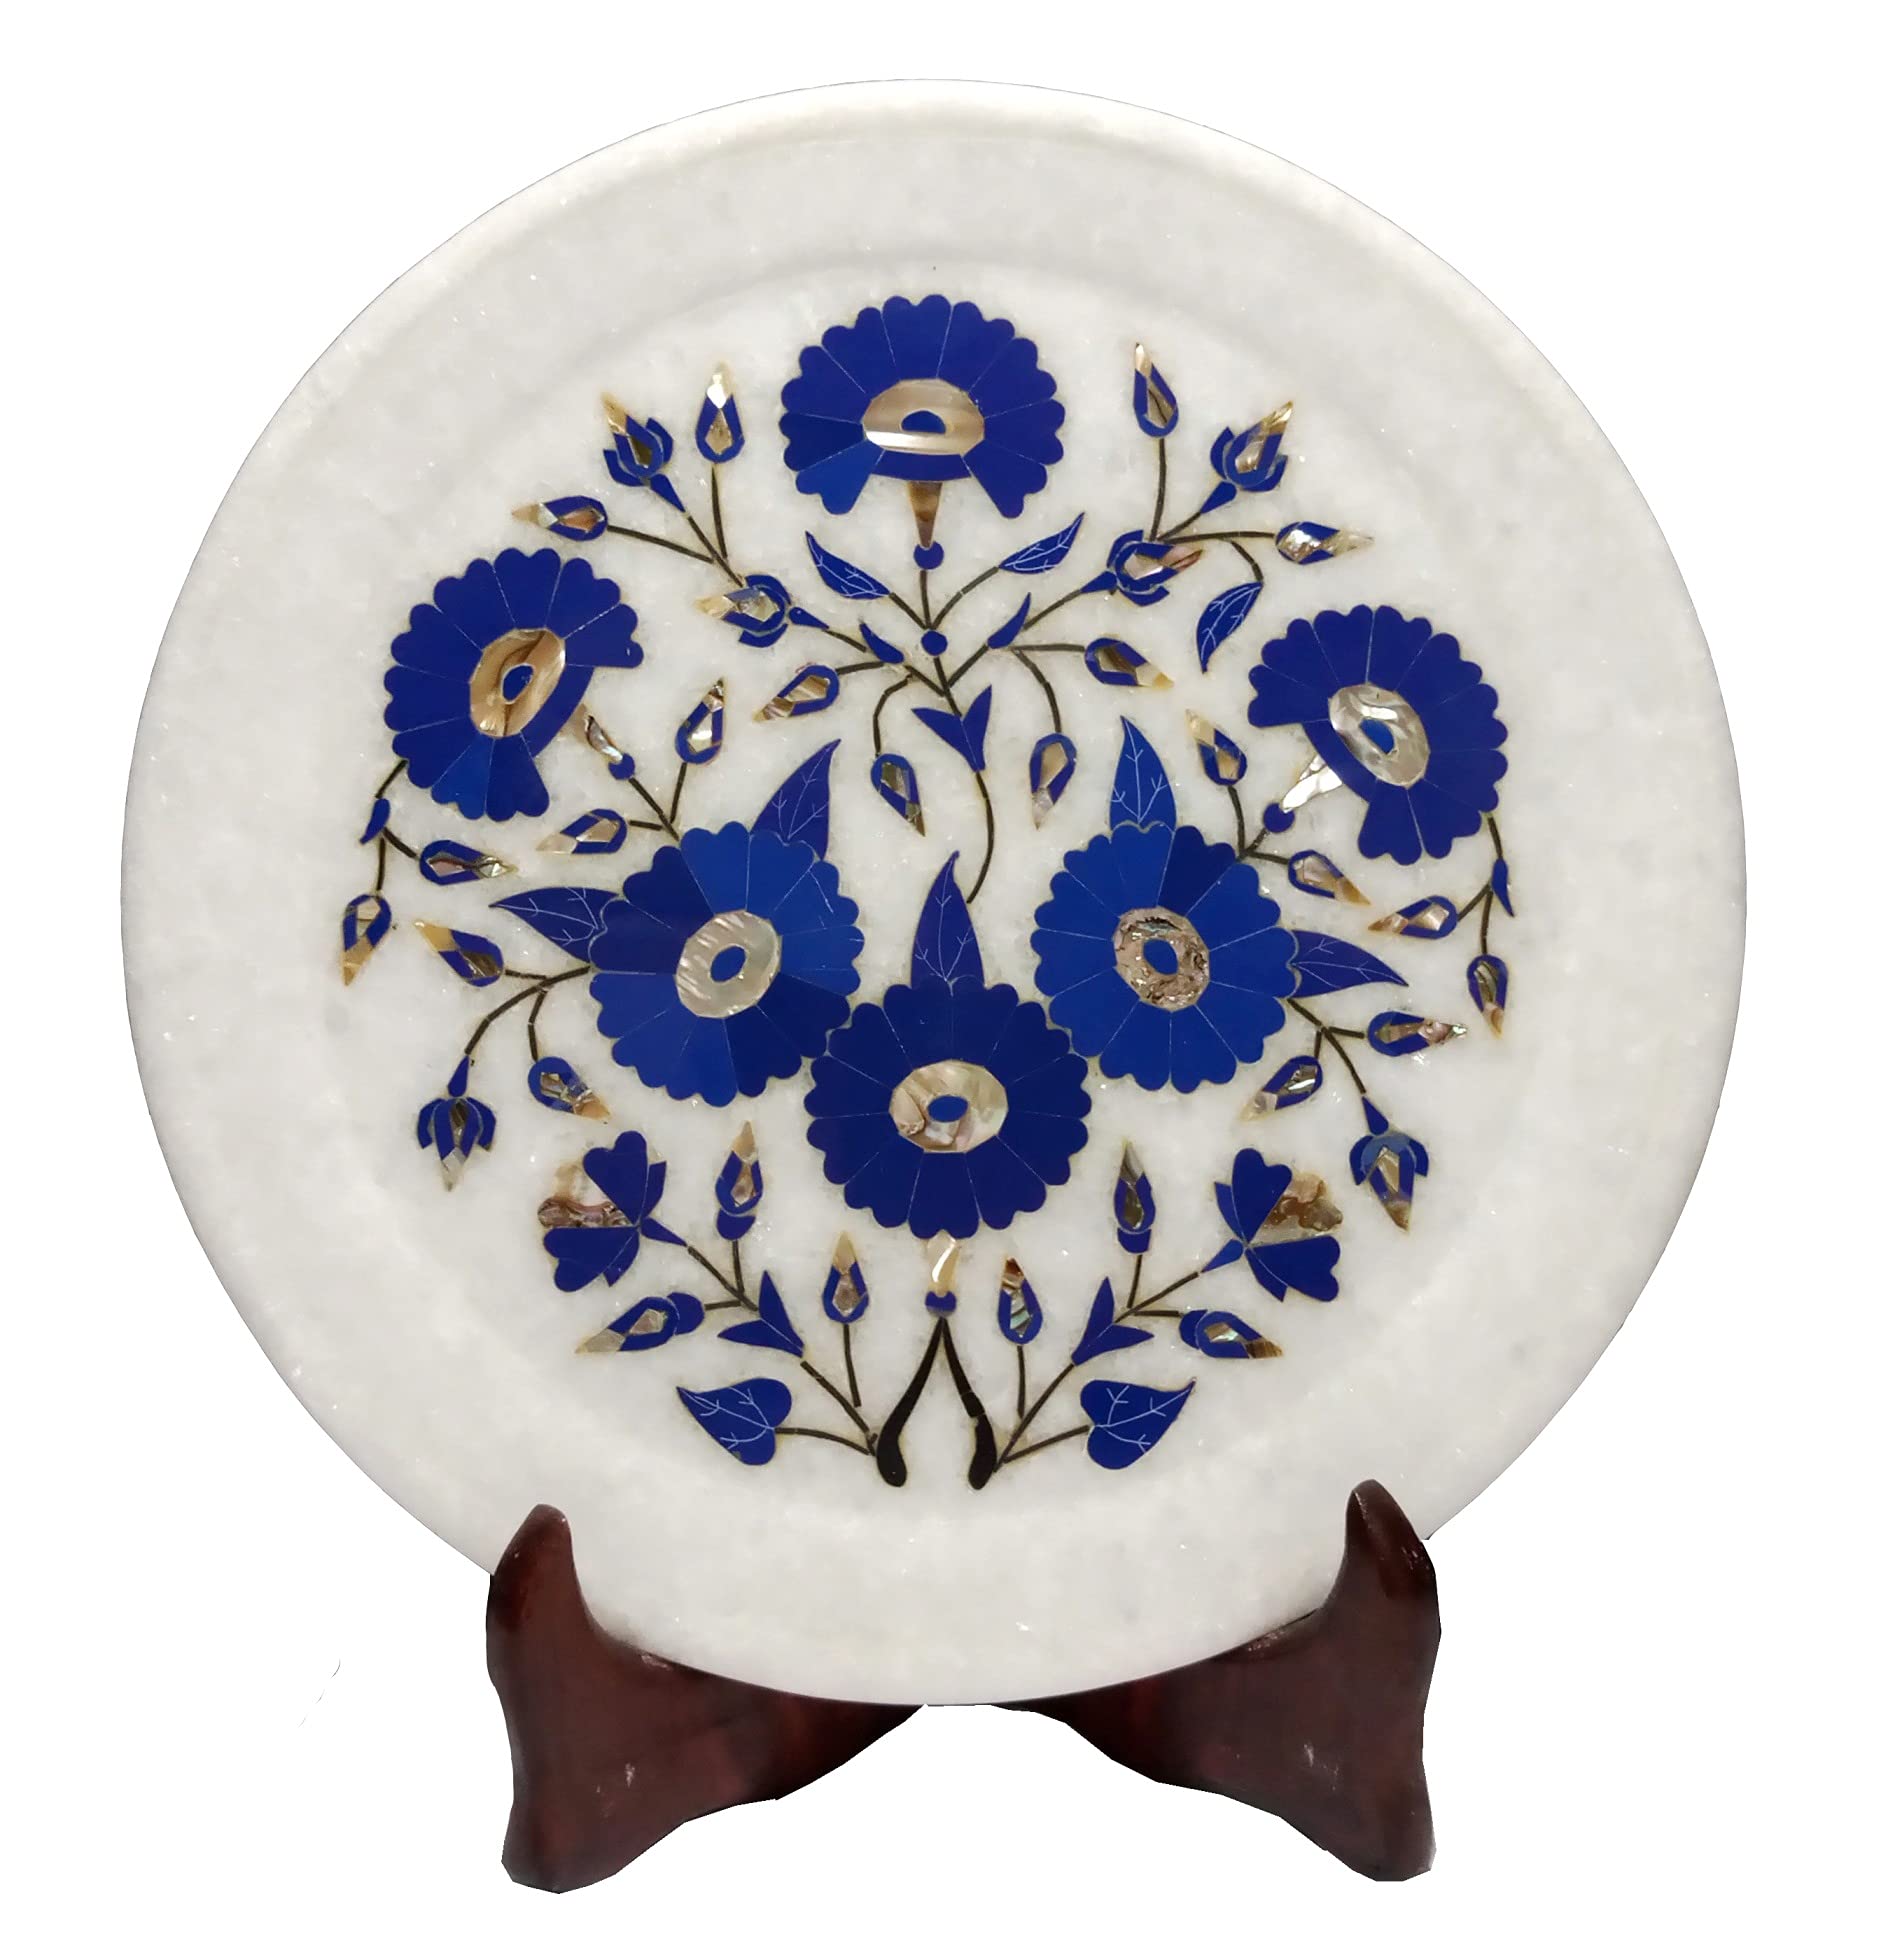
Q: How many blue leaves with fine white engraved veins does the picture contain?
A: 10